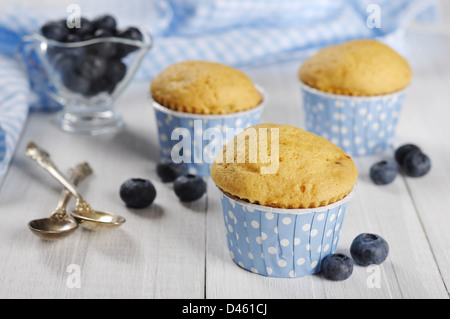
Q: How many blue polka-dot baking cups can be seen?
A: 3